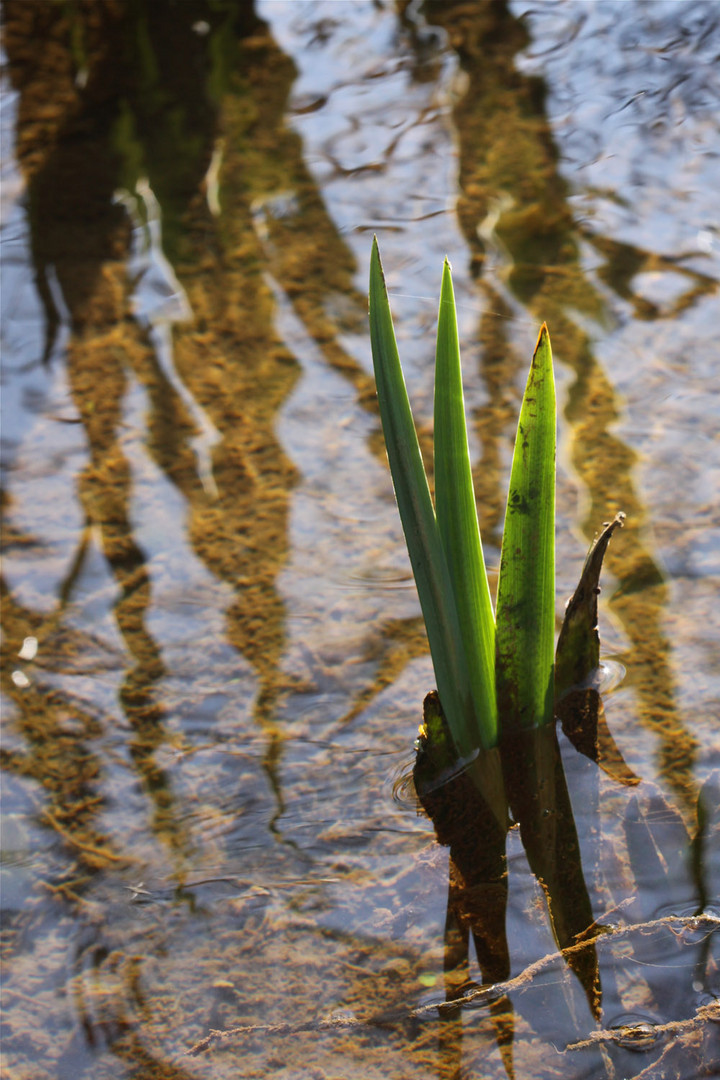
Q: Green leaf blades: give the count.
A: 3